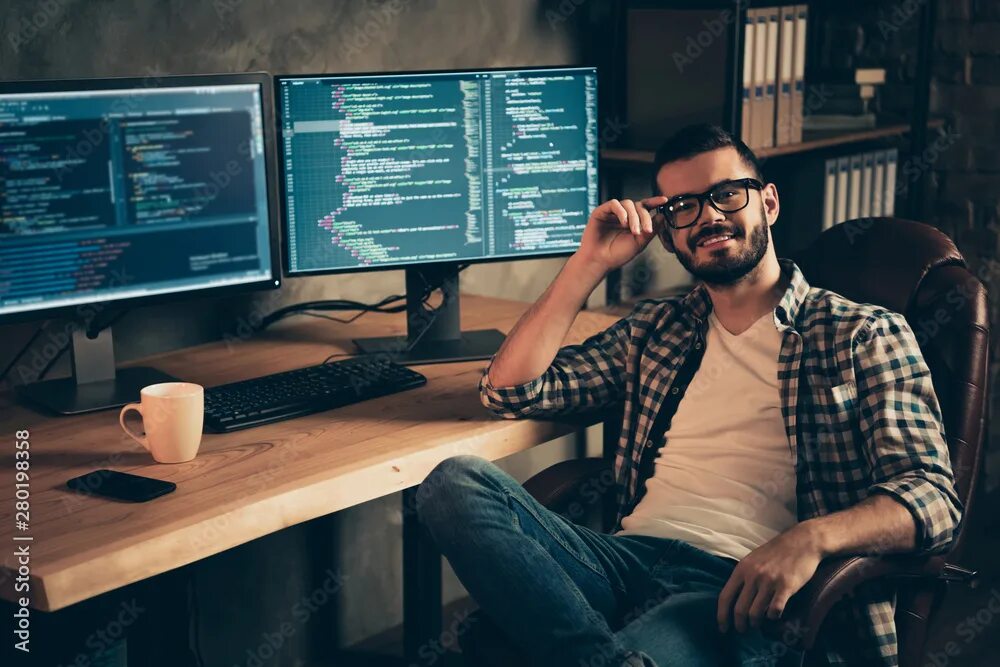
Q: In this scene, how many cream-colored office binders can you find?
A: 11